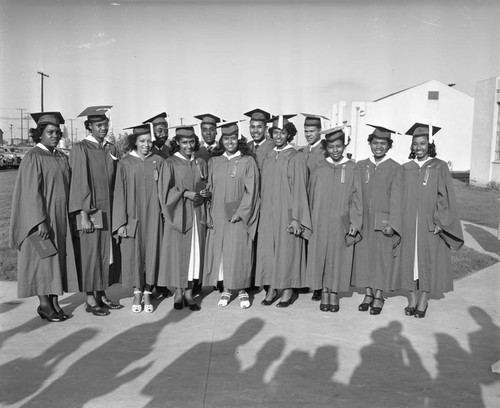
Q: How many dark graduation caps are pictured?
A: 13